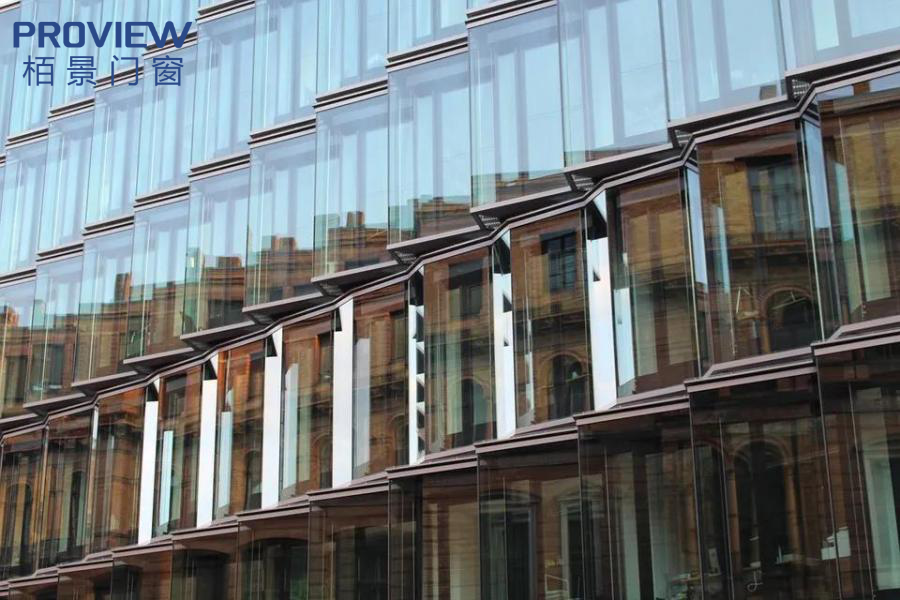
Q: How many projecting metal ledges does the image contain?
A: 12